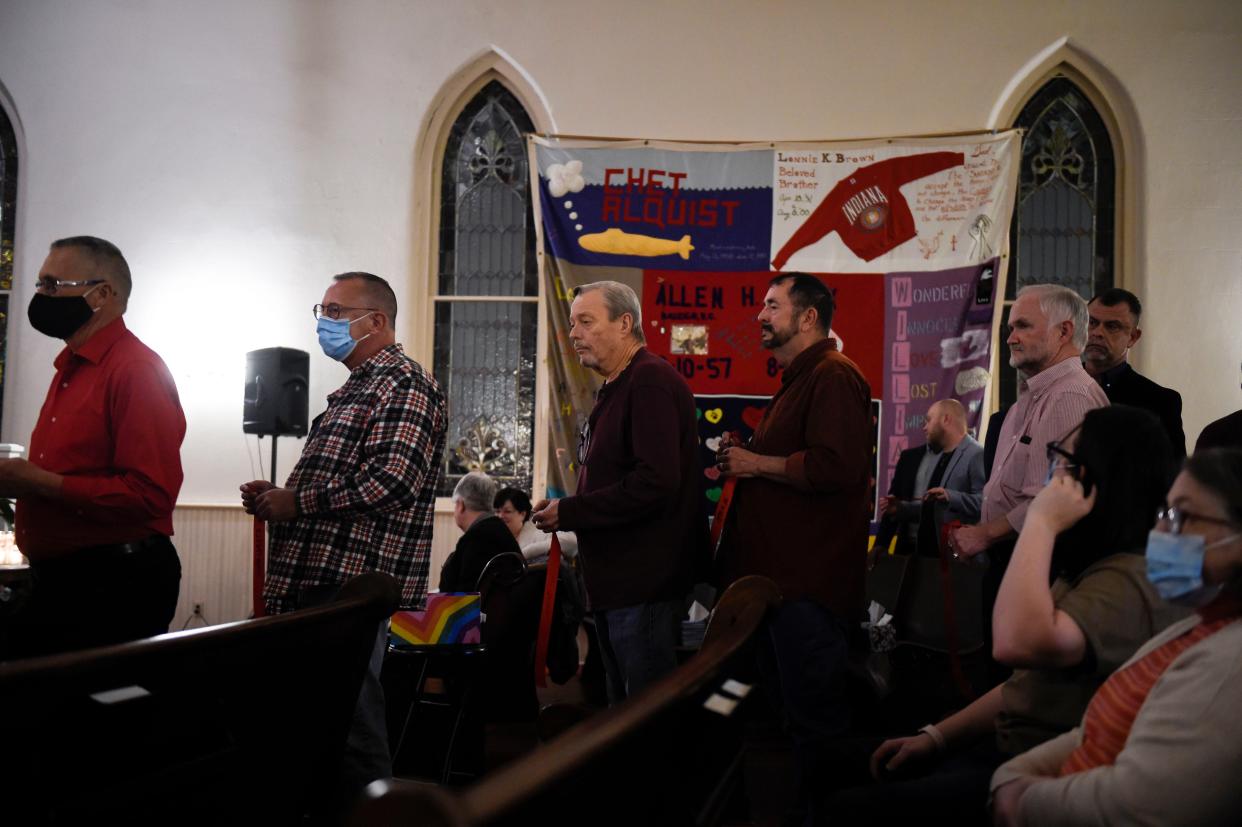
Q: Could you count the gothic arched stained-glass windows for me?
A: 3